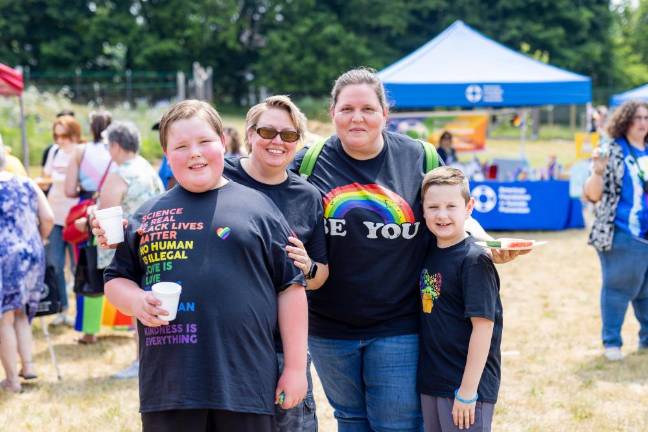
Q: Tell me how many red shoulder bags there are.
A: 1